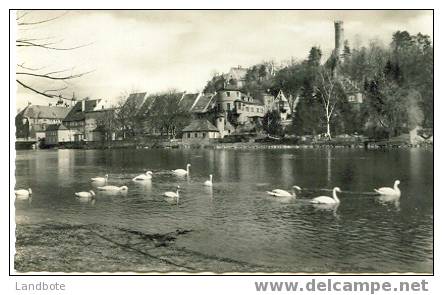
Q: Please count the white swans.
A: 11